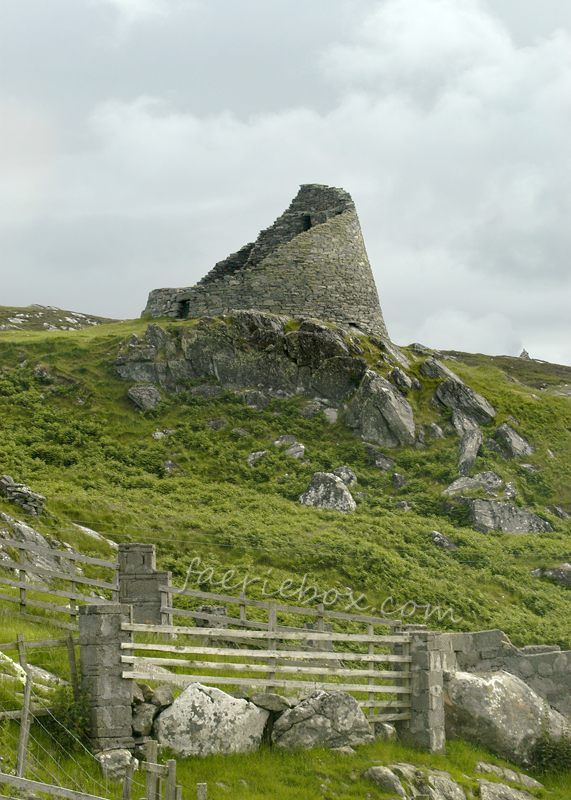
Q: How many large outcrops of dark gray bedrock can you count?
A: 1